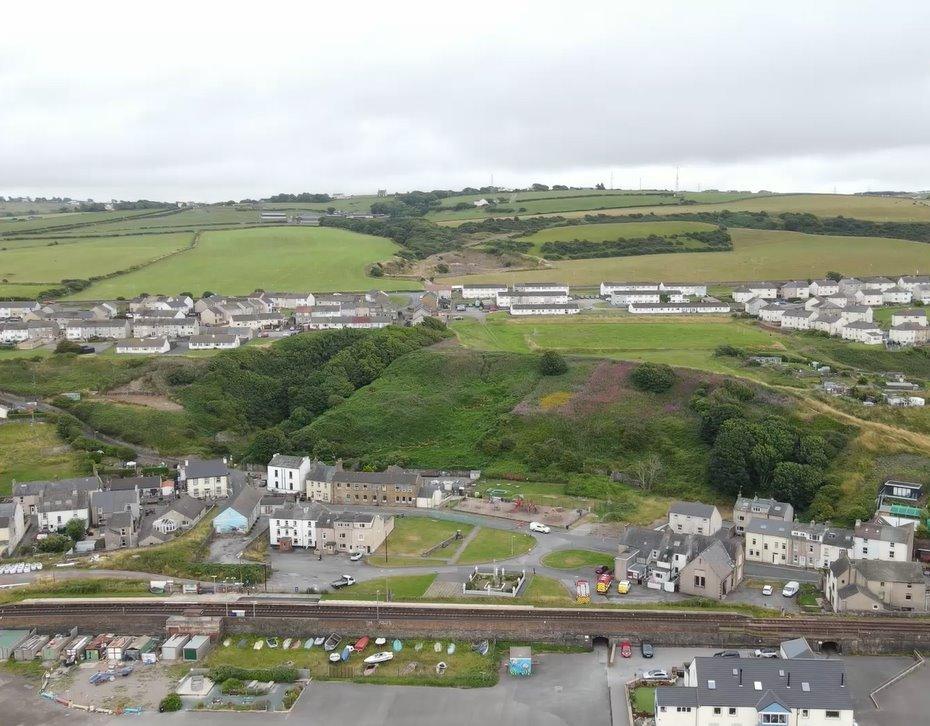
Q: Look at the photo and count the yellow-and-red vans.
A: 2